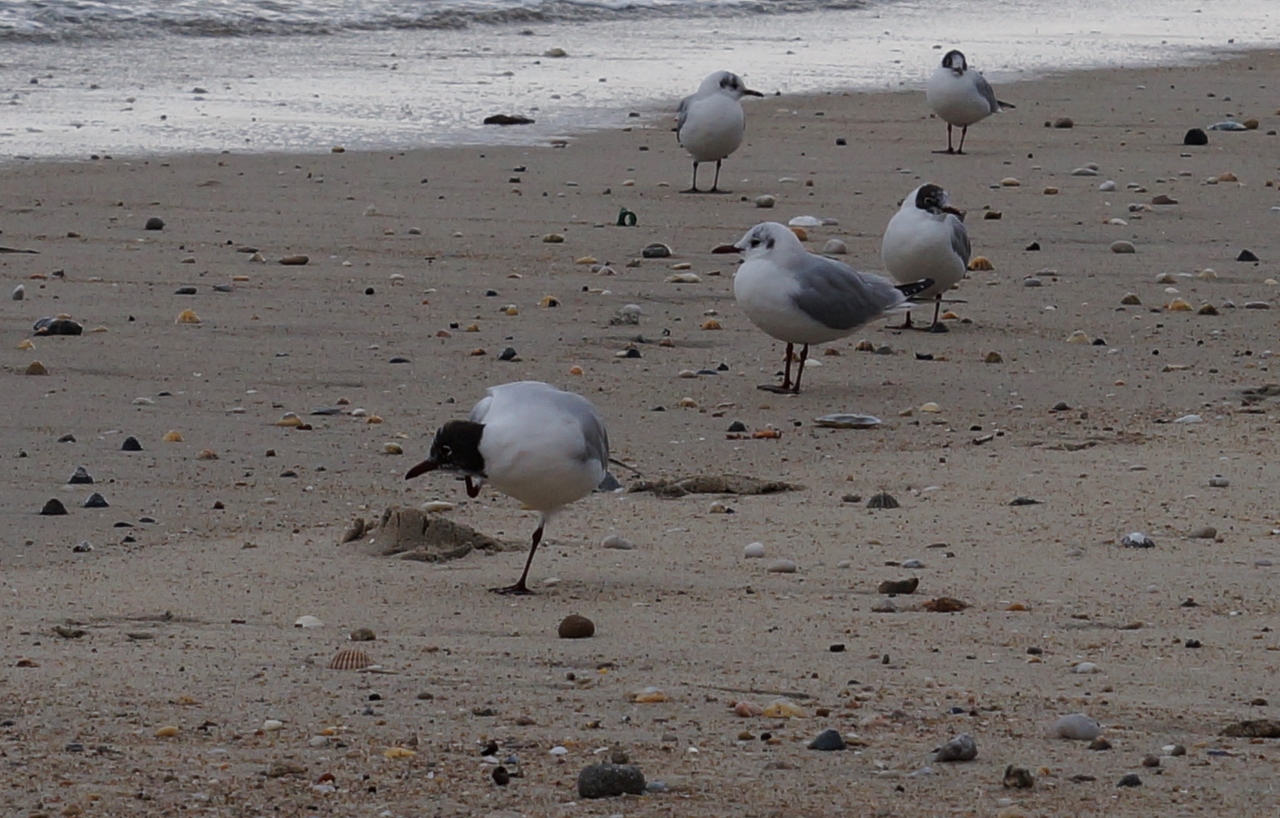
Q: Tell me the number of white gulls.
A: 5